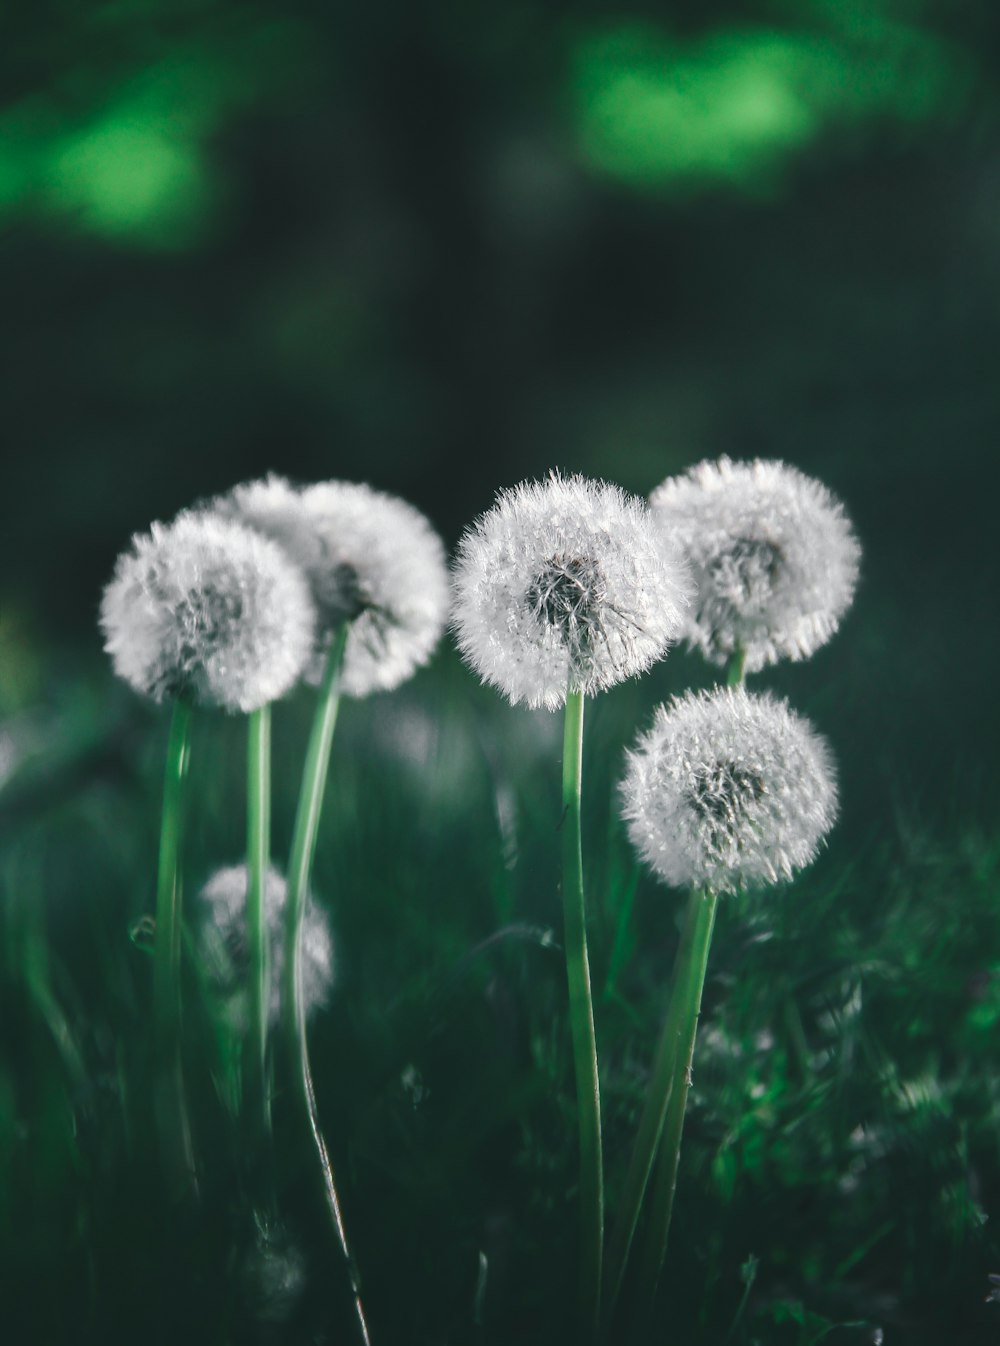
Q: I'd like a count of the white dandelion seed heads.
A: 7